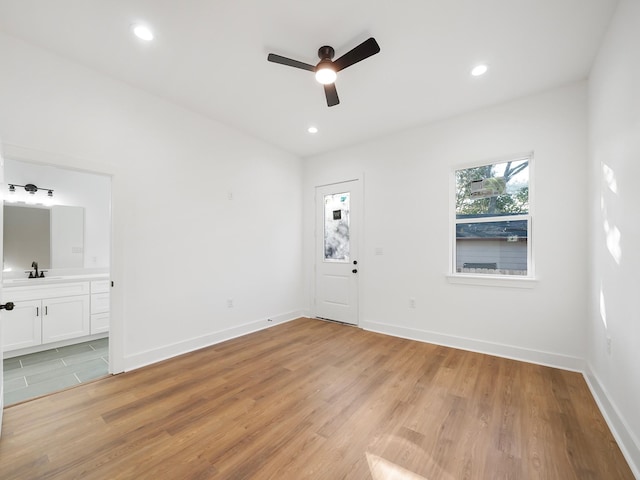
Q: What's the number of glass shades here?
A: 3